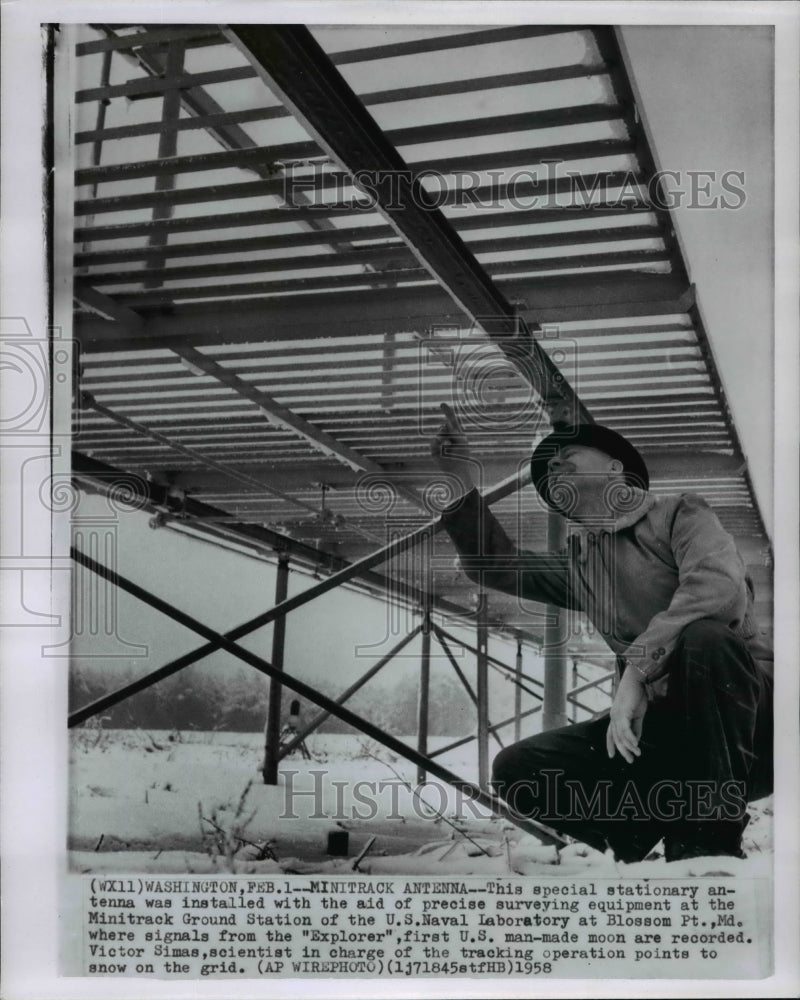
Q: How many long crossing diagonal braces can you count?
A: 2